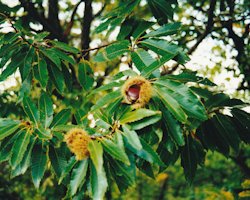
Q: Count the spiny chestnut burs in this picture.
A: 2